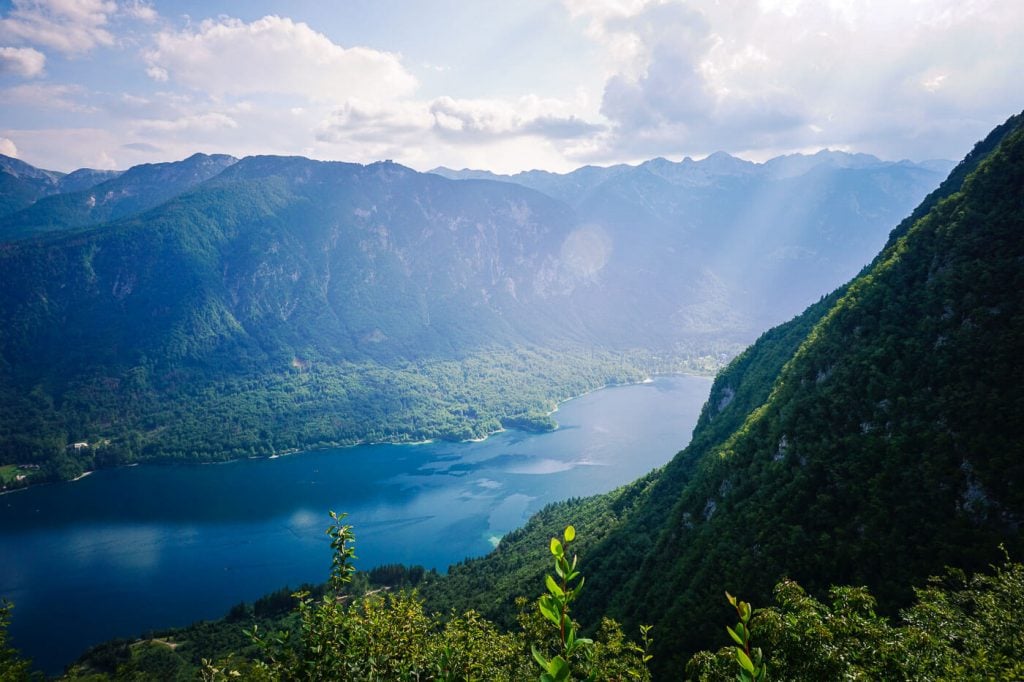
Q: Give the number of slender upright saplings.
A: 3